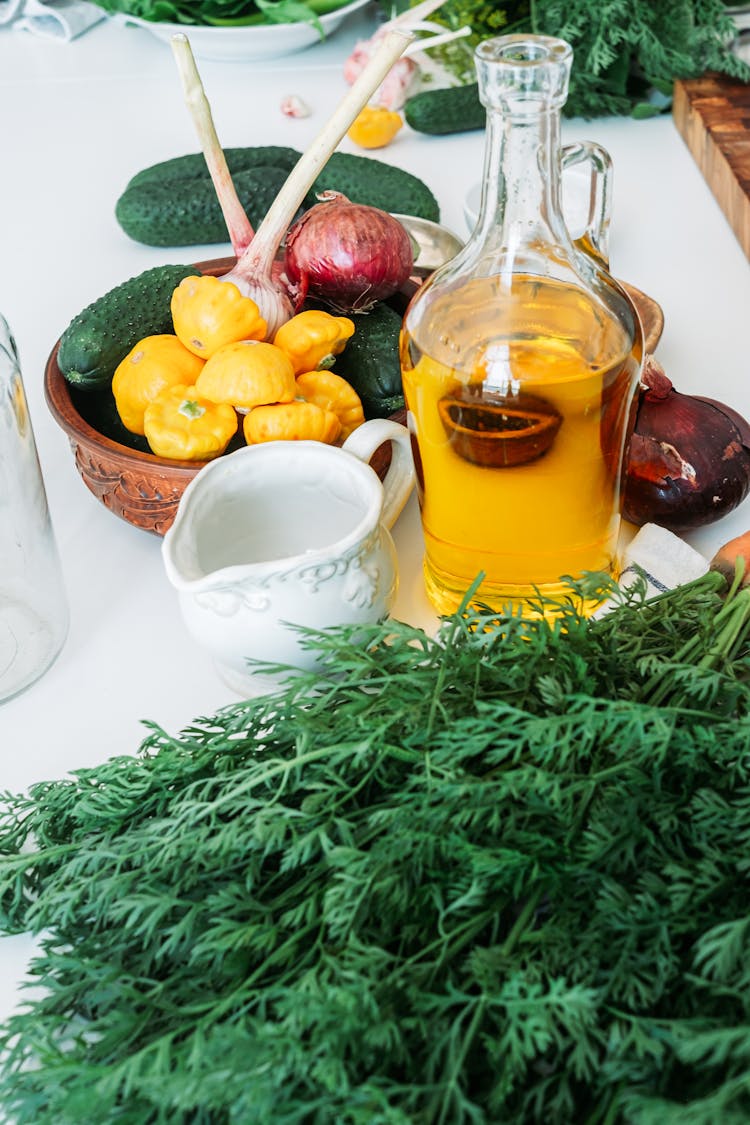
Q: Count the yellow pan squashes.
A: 8